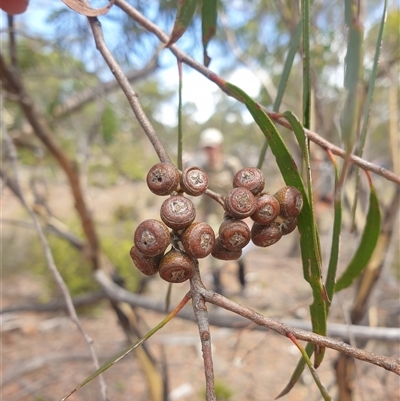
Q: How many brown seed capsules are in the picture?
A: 15